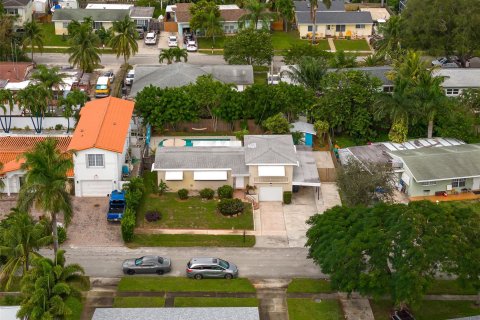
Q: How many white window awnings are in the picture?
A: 3